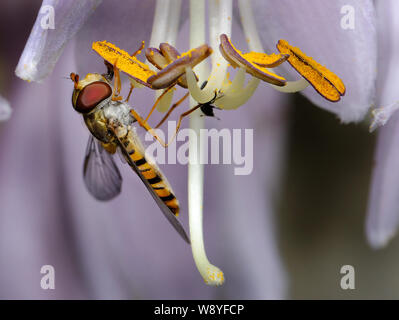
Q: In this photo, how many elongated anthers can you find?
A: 6